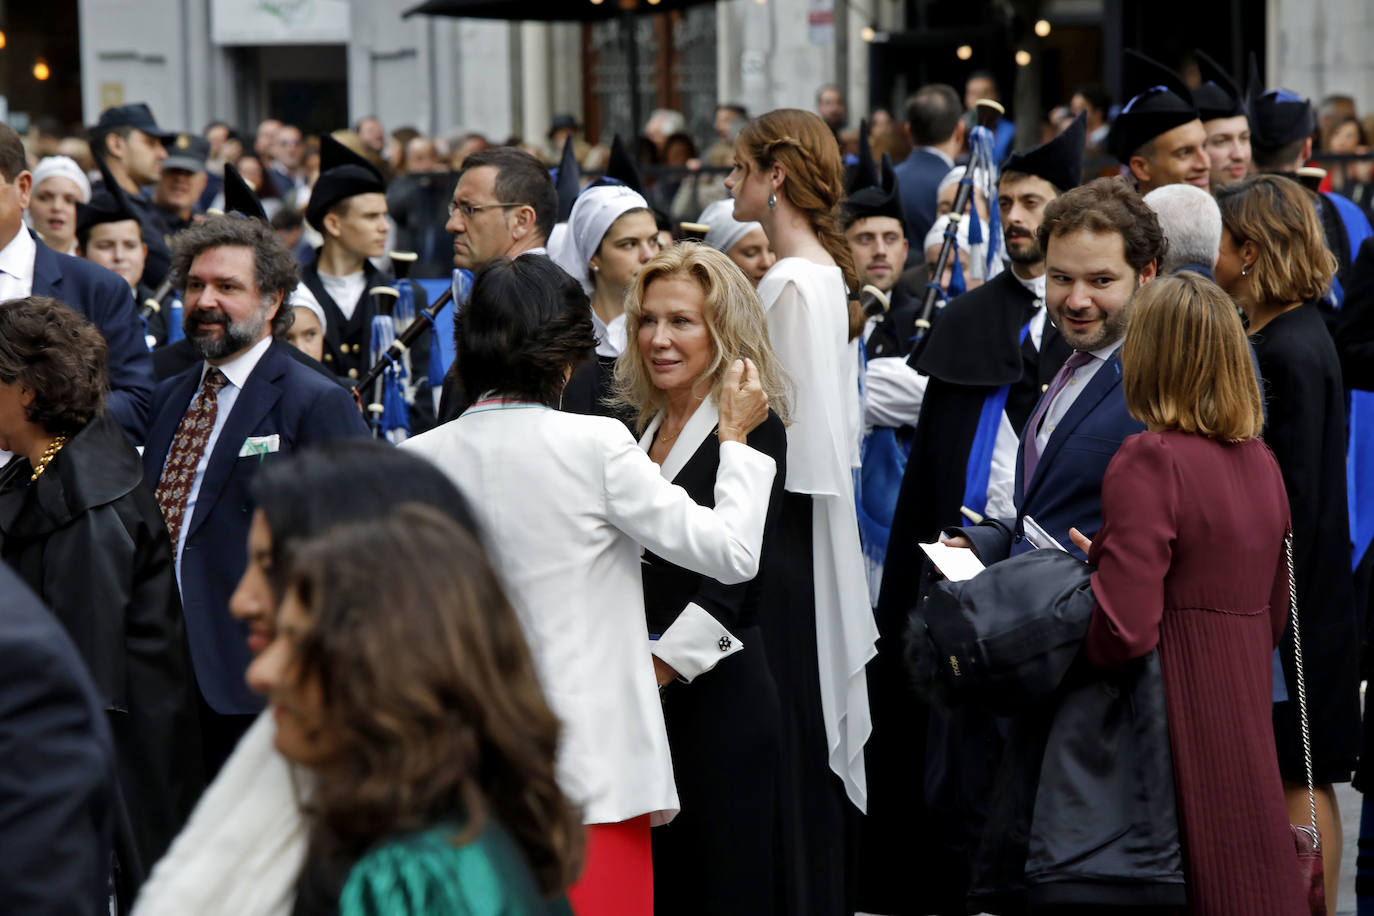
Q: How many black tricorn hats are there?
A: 11